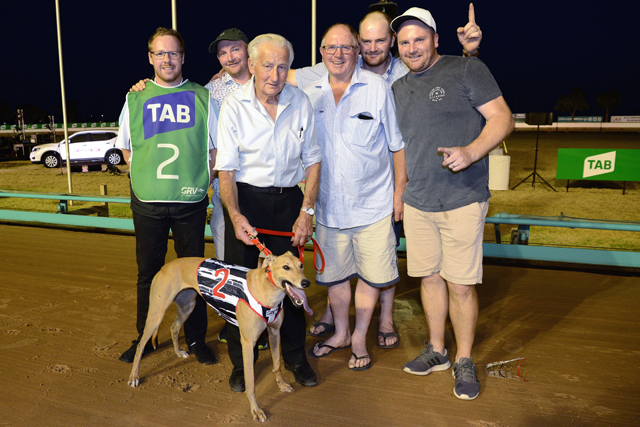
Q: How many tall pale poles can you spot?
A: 3